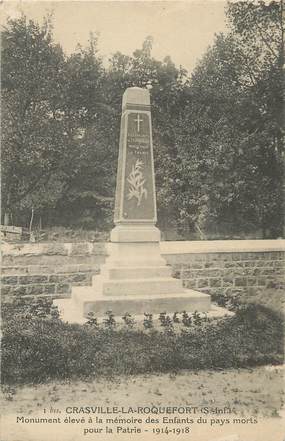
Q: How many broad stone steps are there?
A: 3